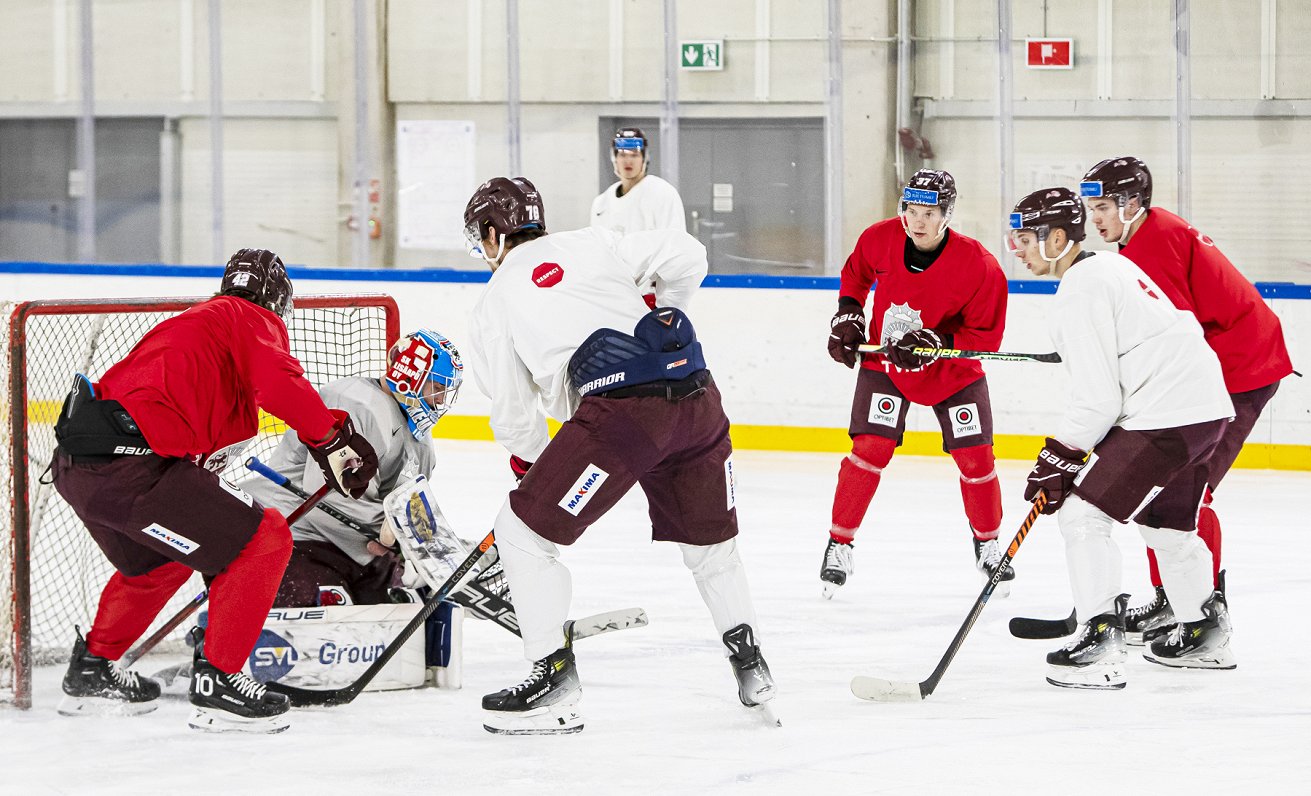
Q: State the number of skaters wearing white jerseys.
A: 3